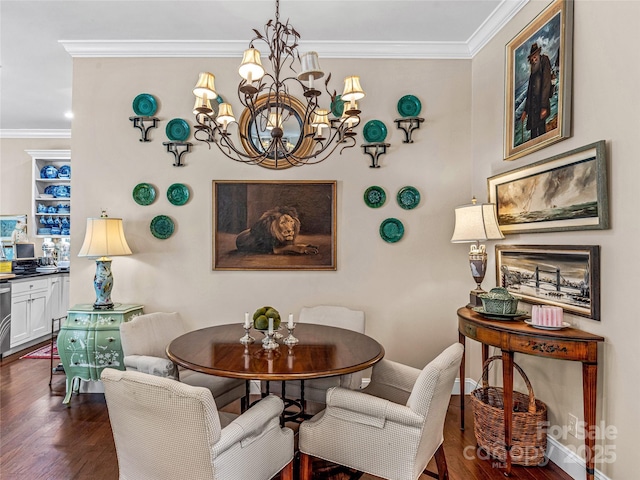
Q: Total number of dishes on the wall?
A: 12